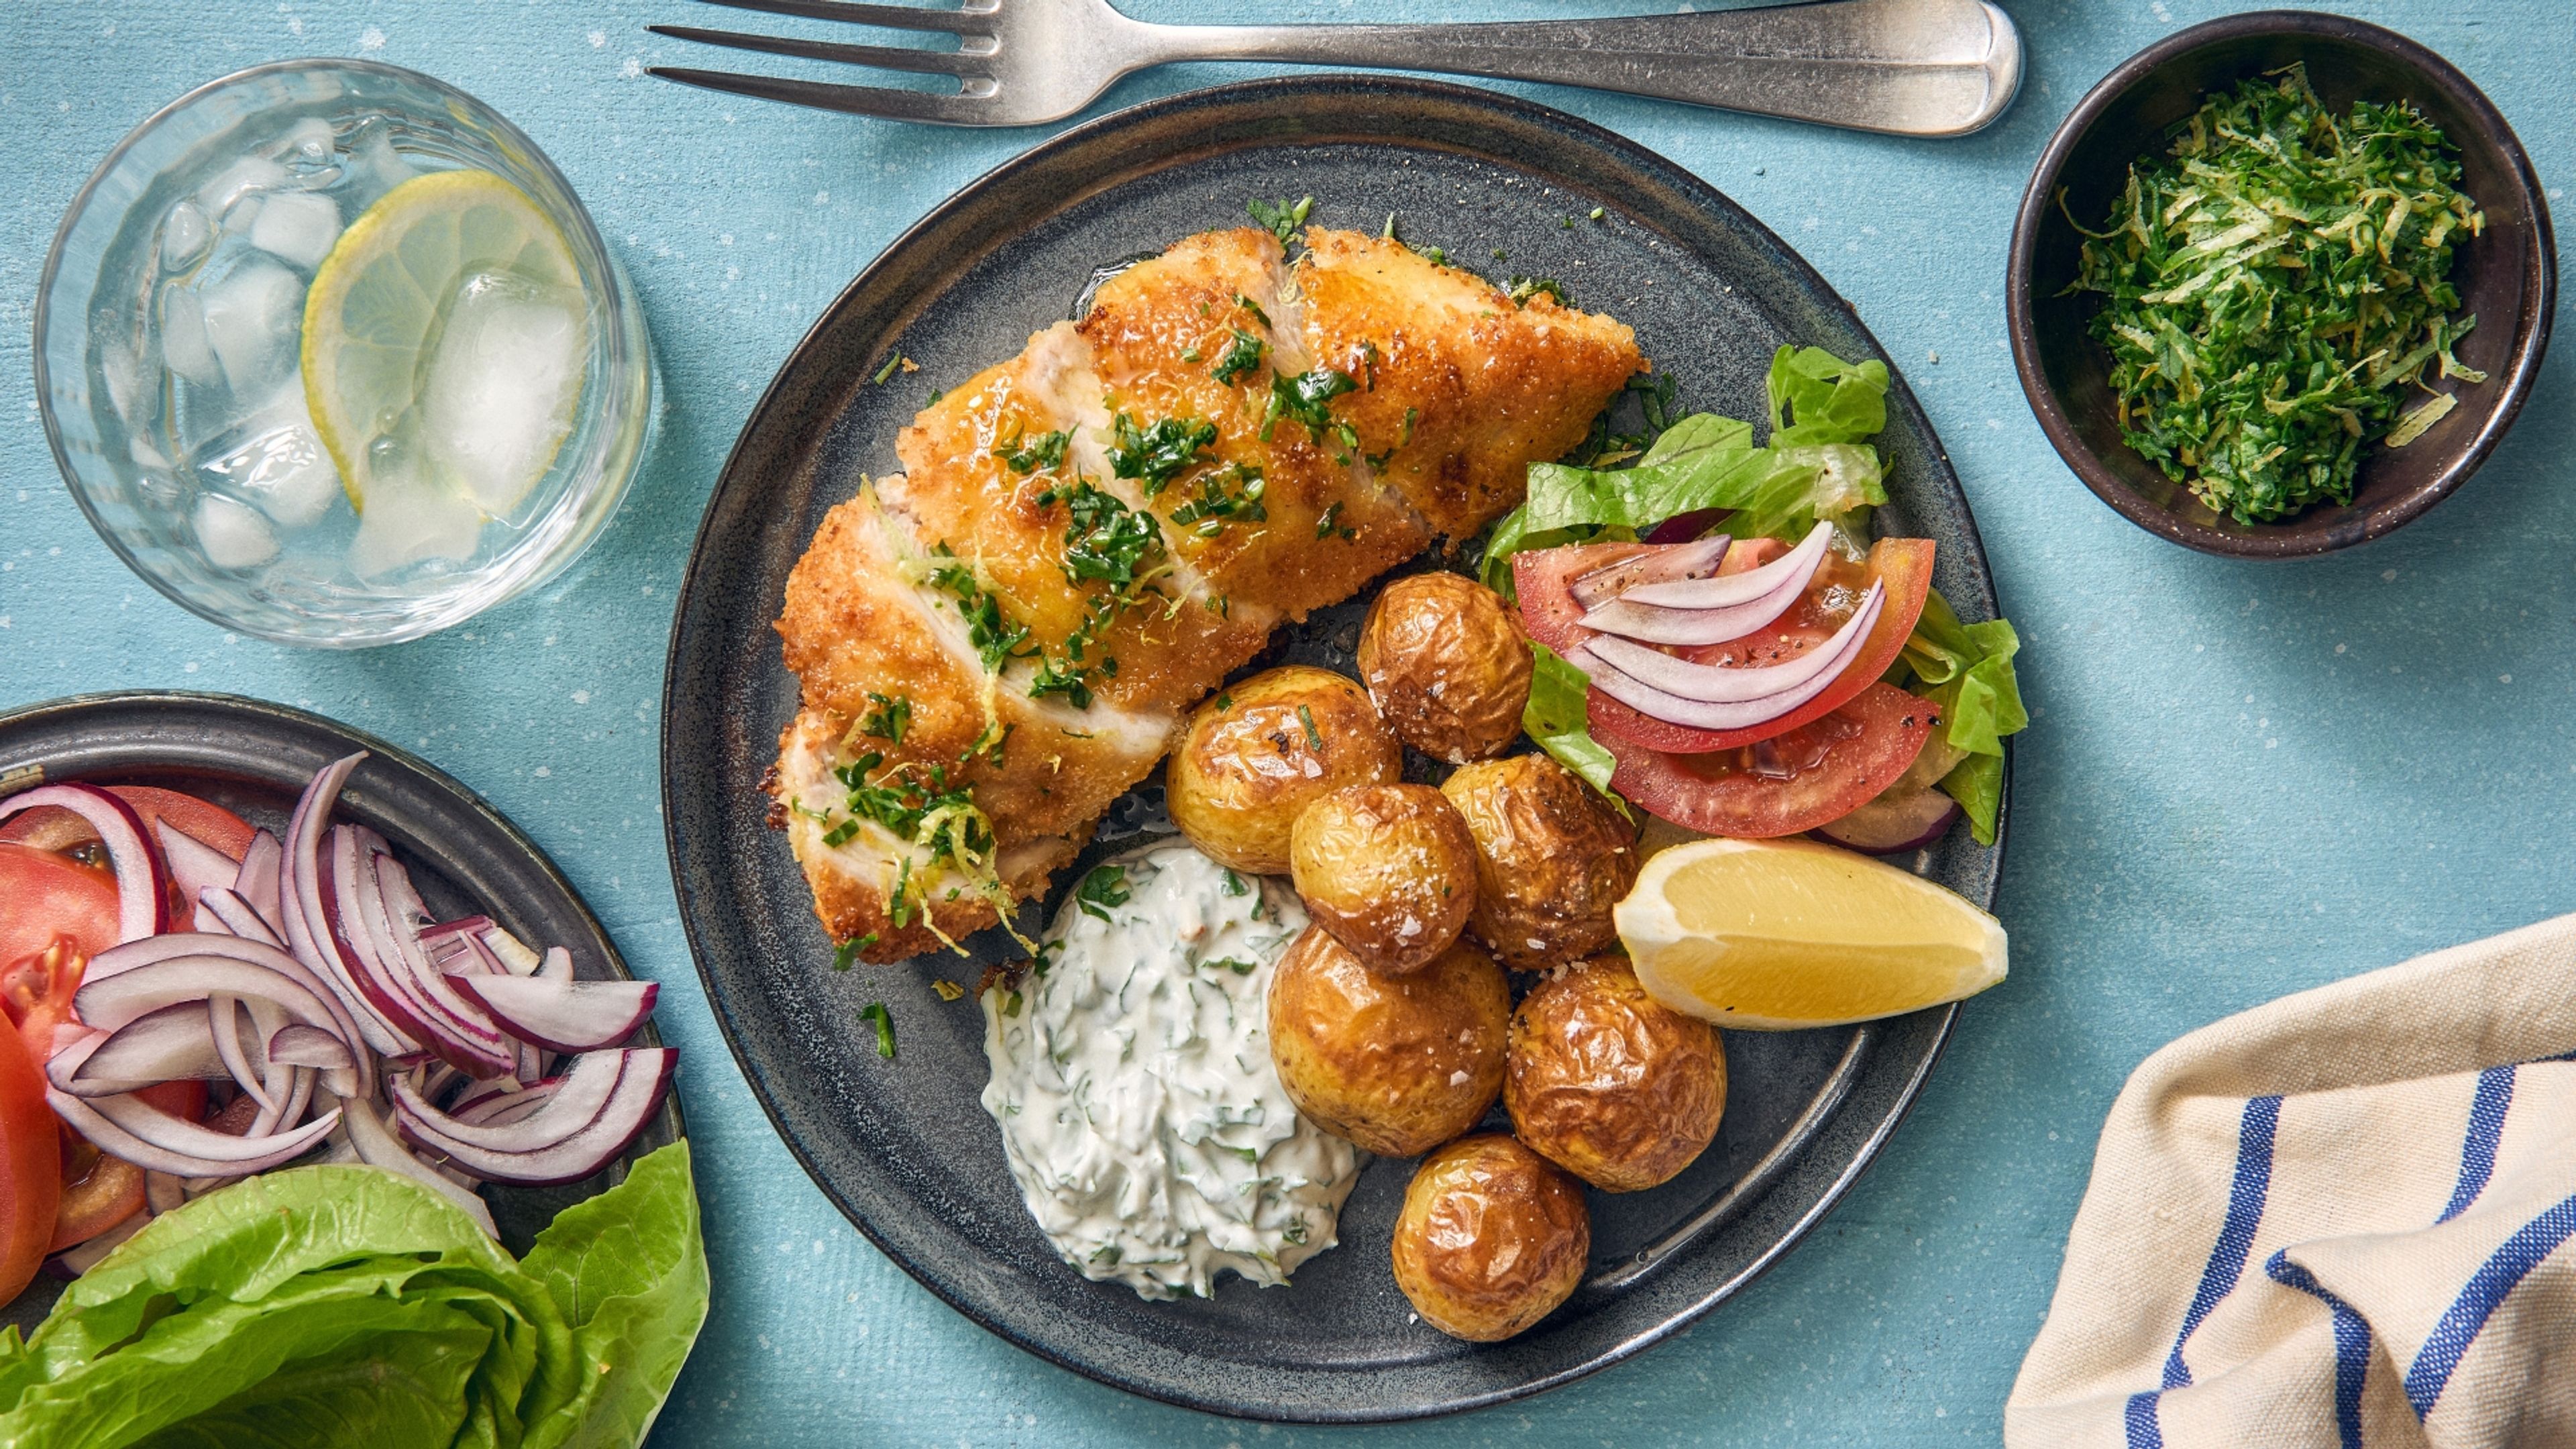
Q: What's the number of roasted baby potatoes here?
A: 7